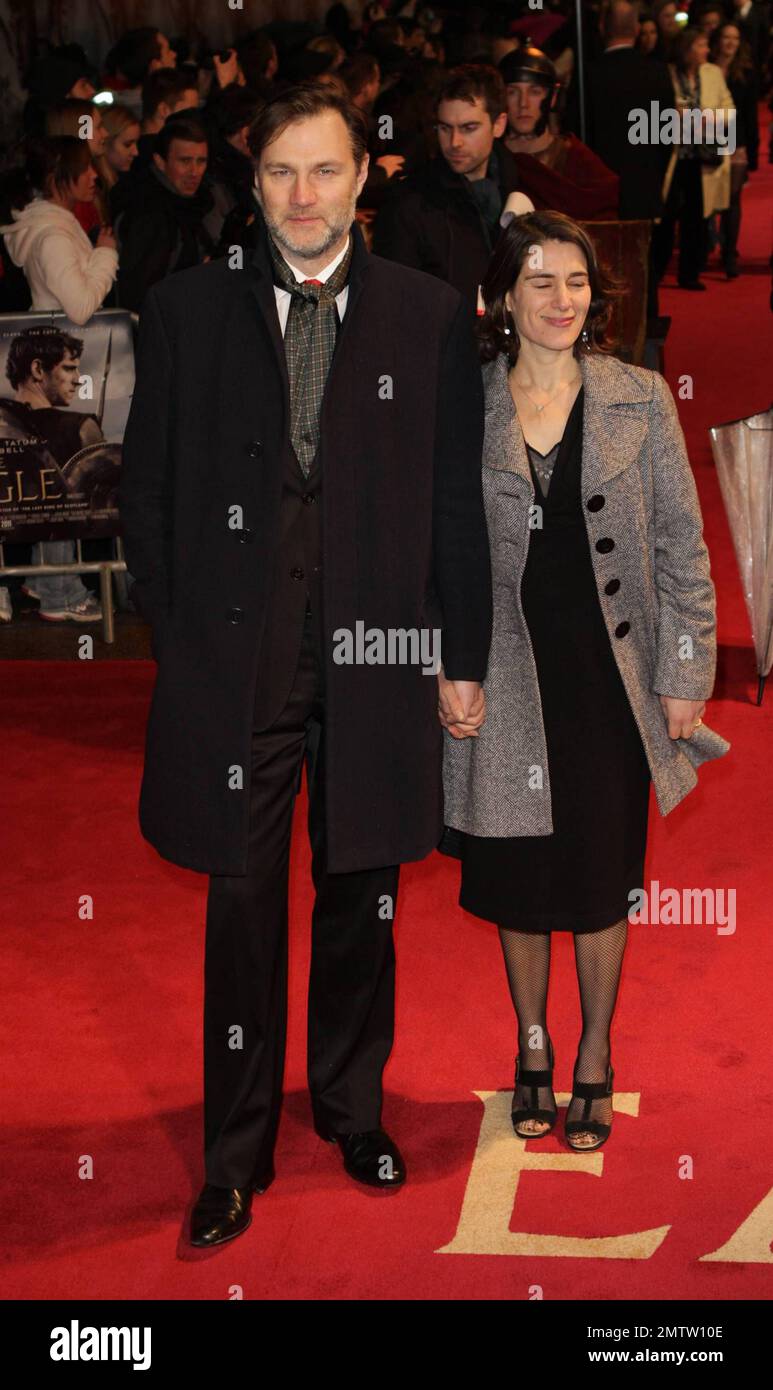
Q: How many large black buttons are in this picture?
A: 4